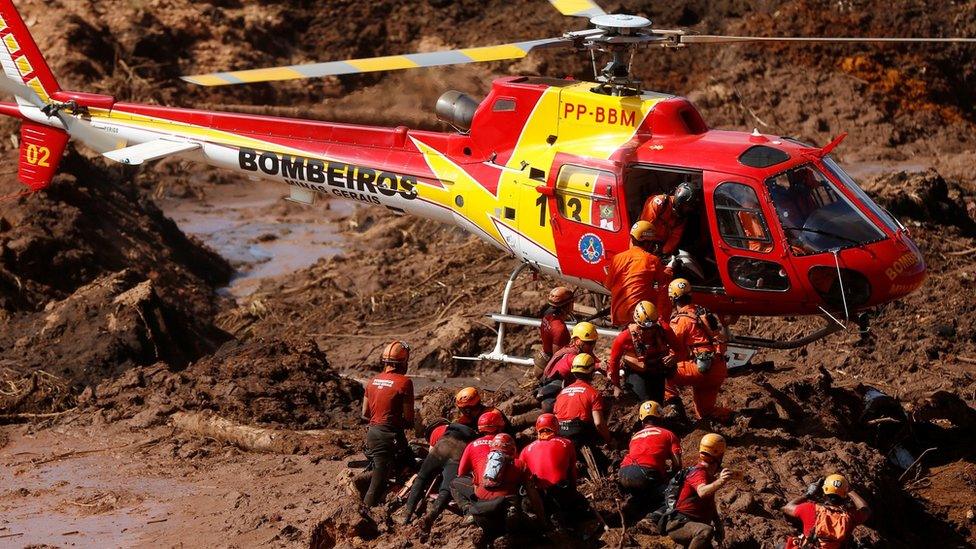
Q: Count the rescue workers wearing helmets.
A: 15